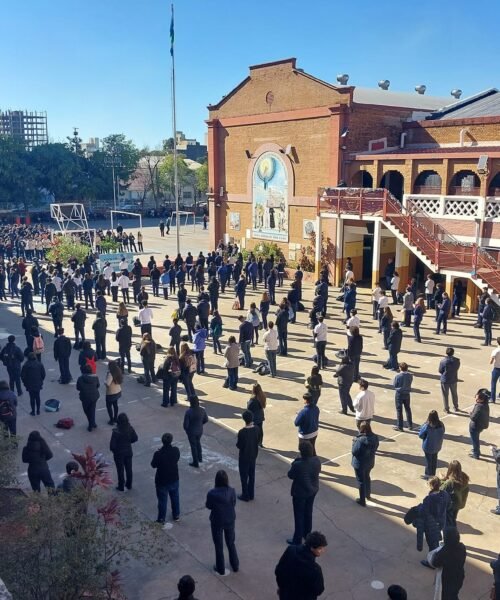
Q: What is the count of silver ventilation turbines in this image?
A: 4